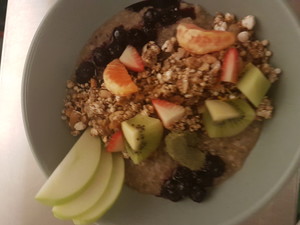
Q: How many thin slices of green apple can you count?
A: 3